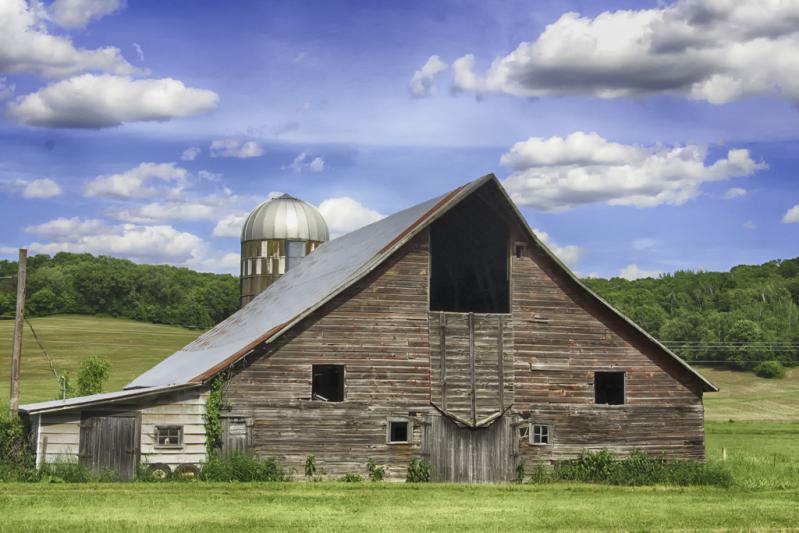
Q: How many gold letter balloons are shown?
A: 0